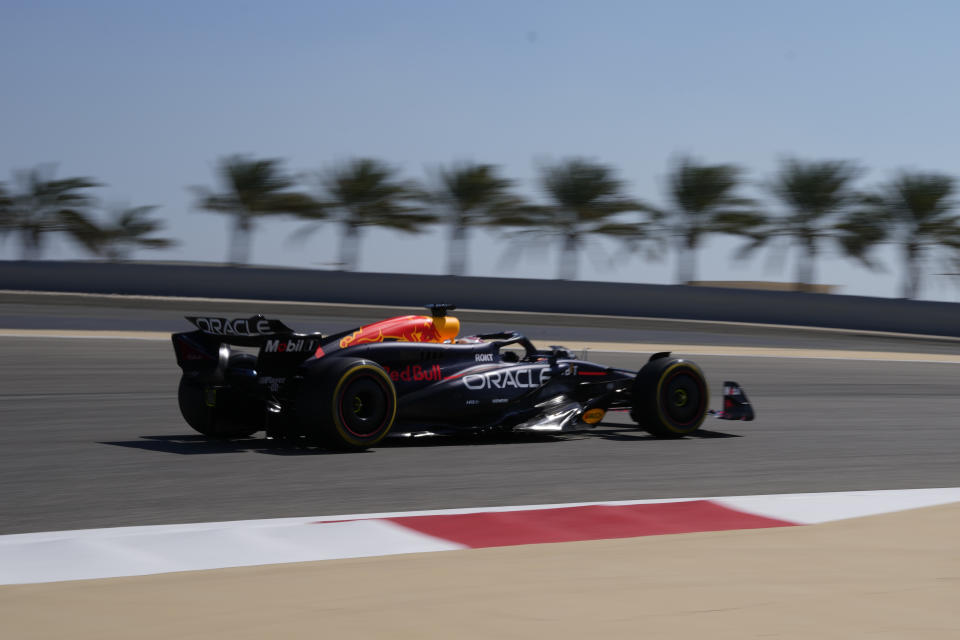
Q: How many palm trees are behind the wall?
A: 9